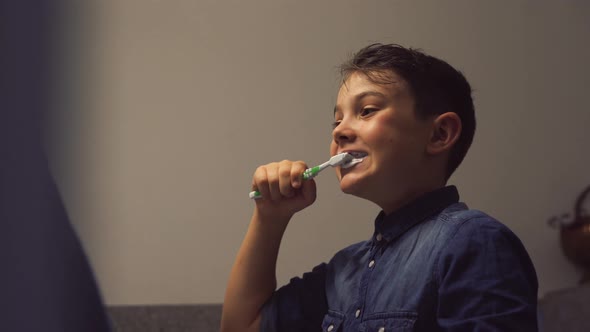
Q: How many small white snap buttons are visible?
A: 5